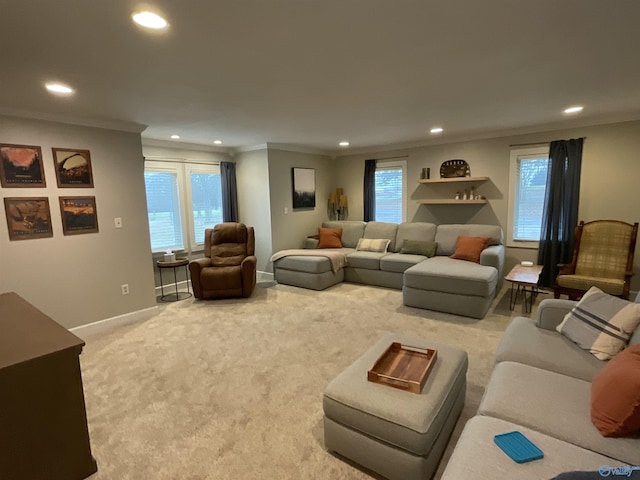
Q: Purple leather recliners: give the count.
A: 0